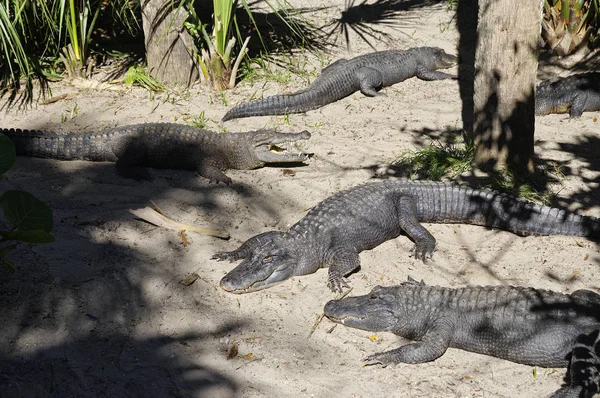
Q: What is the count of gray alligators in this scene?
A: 5